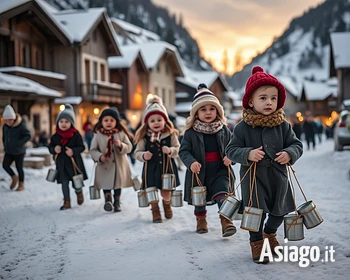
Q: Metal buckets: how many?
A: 13